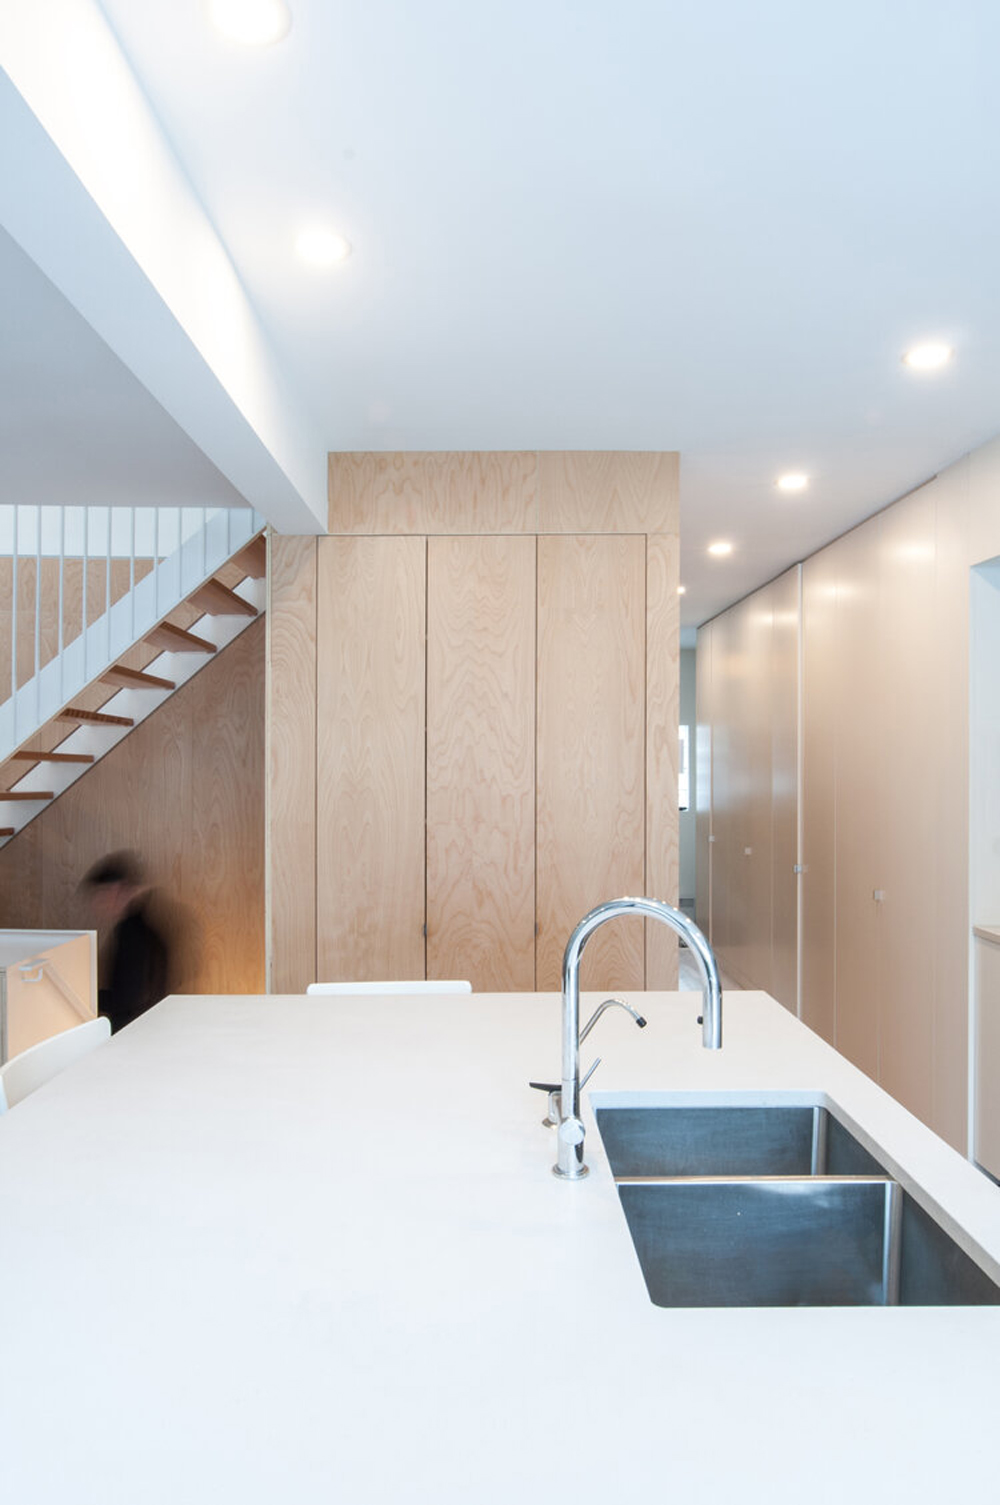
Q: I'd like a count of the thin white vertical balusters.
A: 11